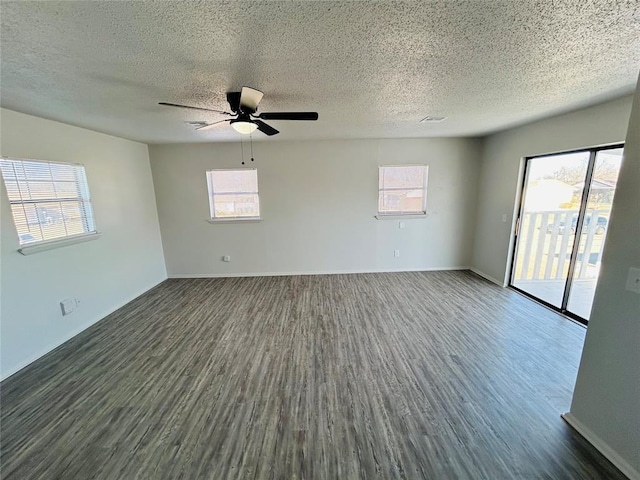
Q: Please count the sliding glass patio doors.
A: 1